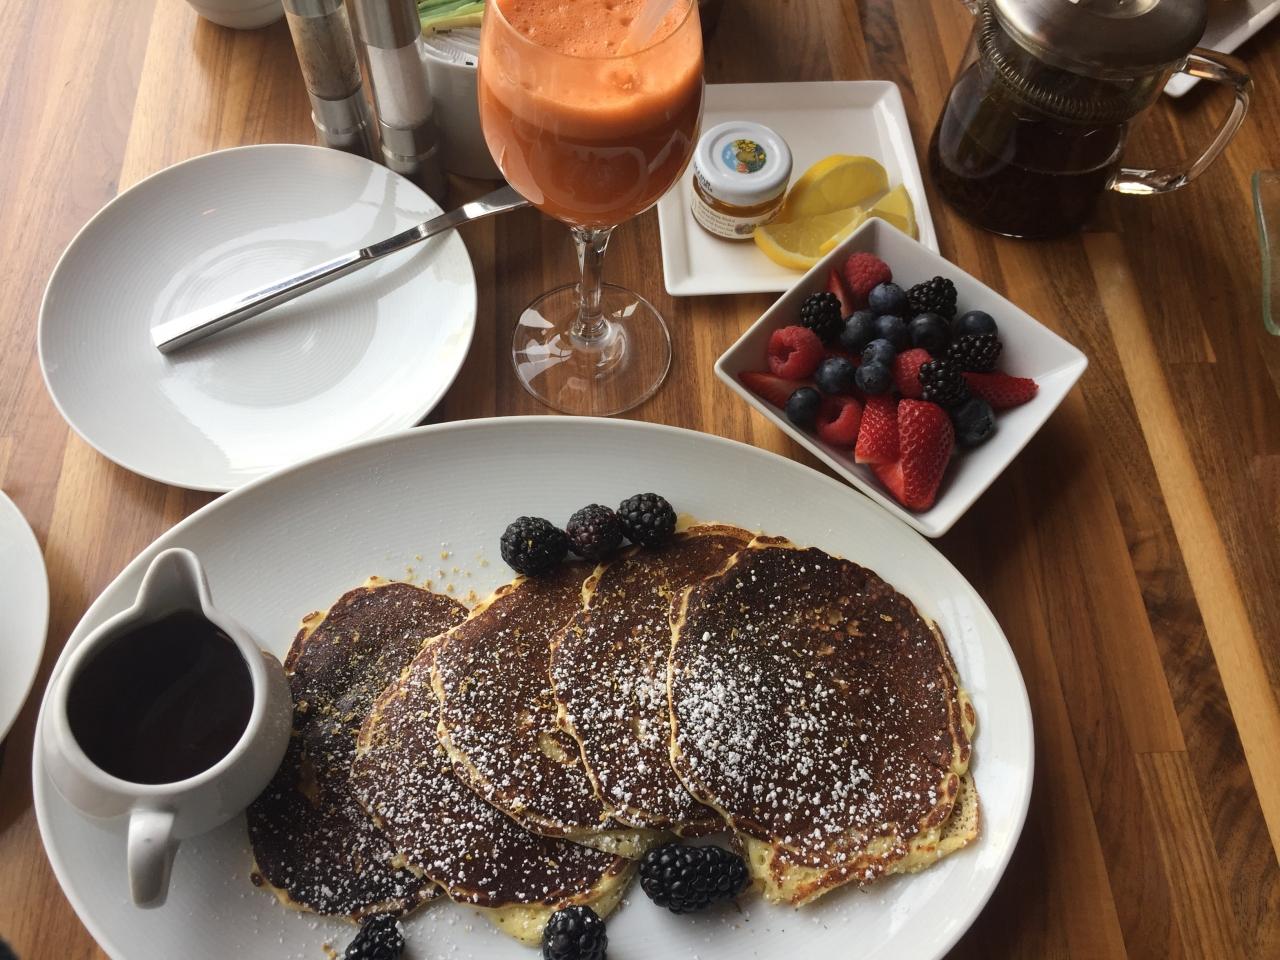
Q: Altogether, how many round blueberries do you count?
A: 10